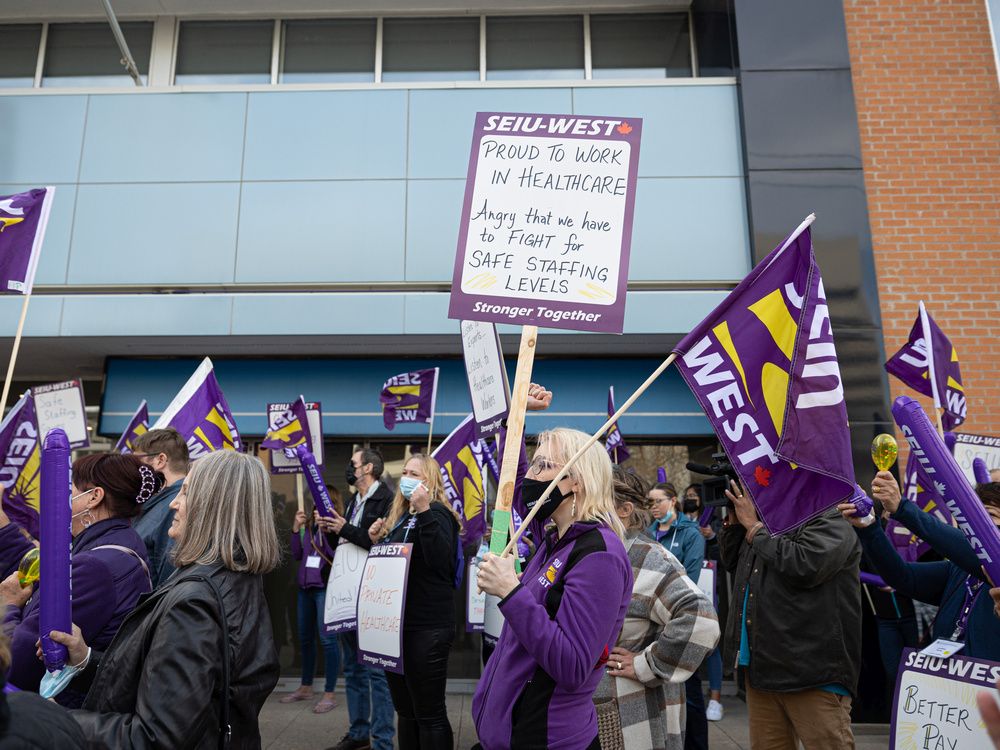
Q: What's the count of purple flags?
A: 11